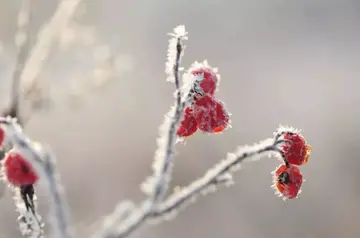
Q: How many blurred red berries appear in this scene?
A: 2